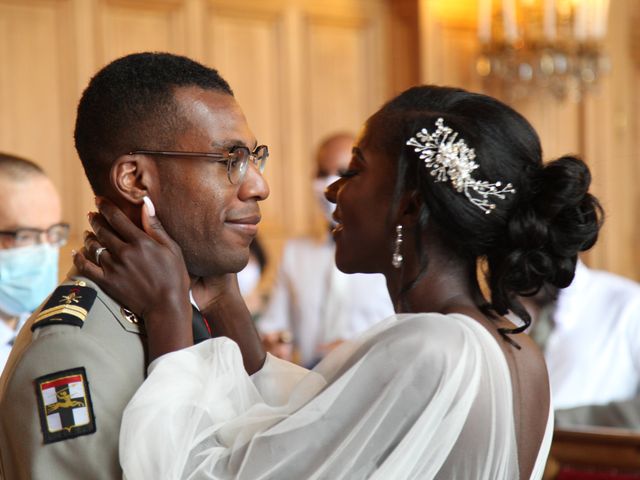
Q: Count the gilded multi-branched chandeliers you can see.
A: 1